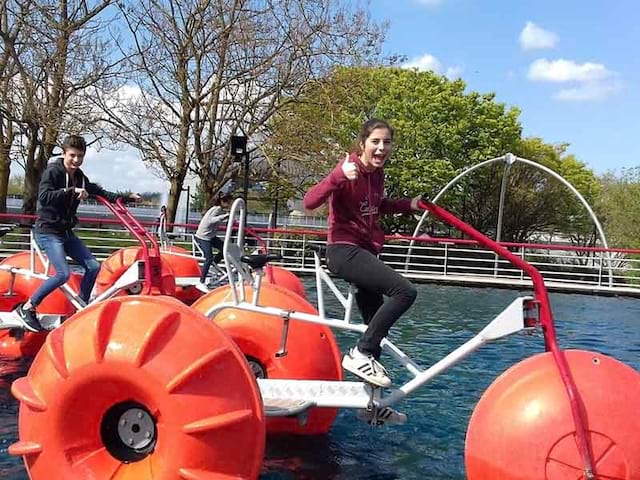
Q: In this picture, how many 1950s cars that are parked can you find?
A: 0